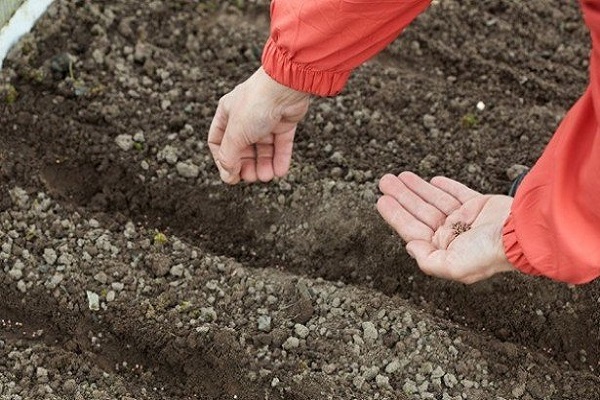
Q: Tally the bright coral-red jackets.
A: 1